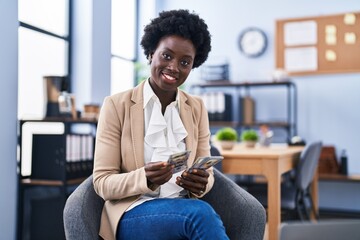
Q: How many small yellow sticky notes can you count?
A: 5